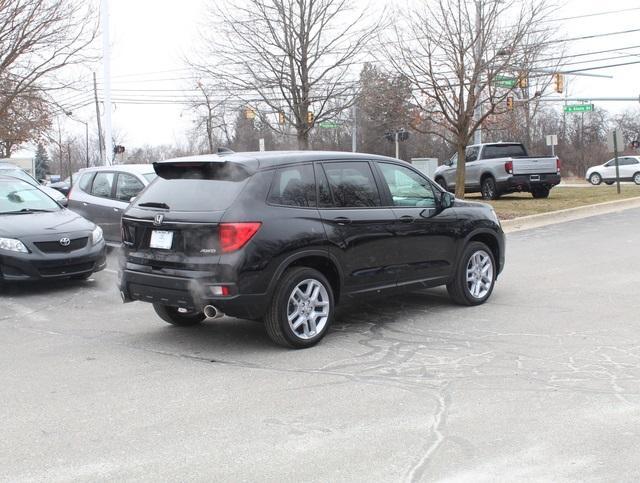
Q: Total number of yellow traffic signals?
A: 6